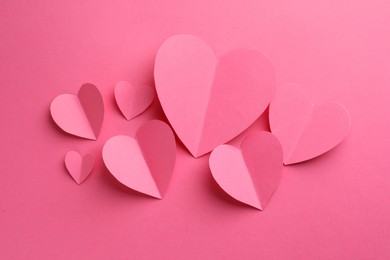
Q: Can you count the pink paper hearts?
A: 7